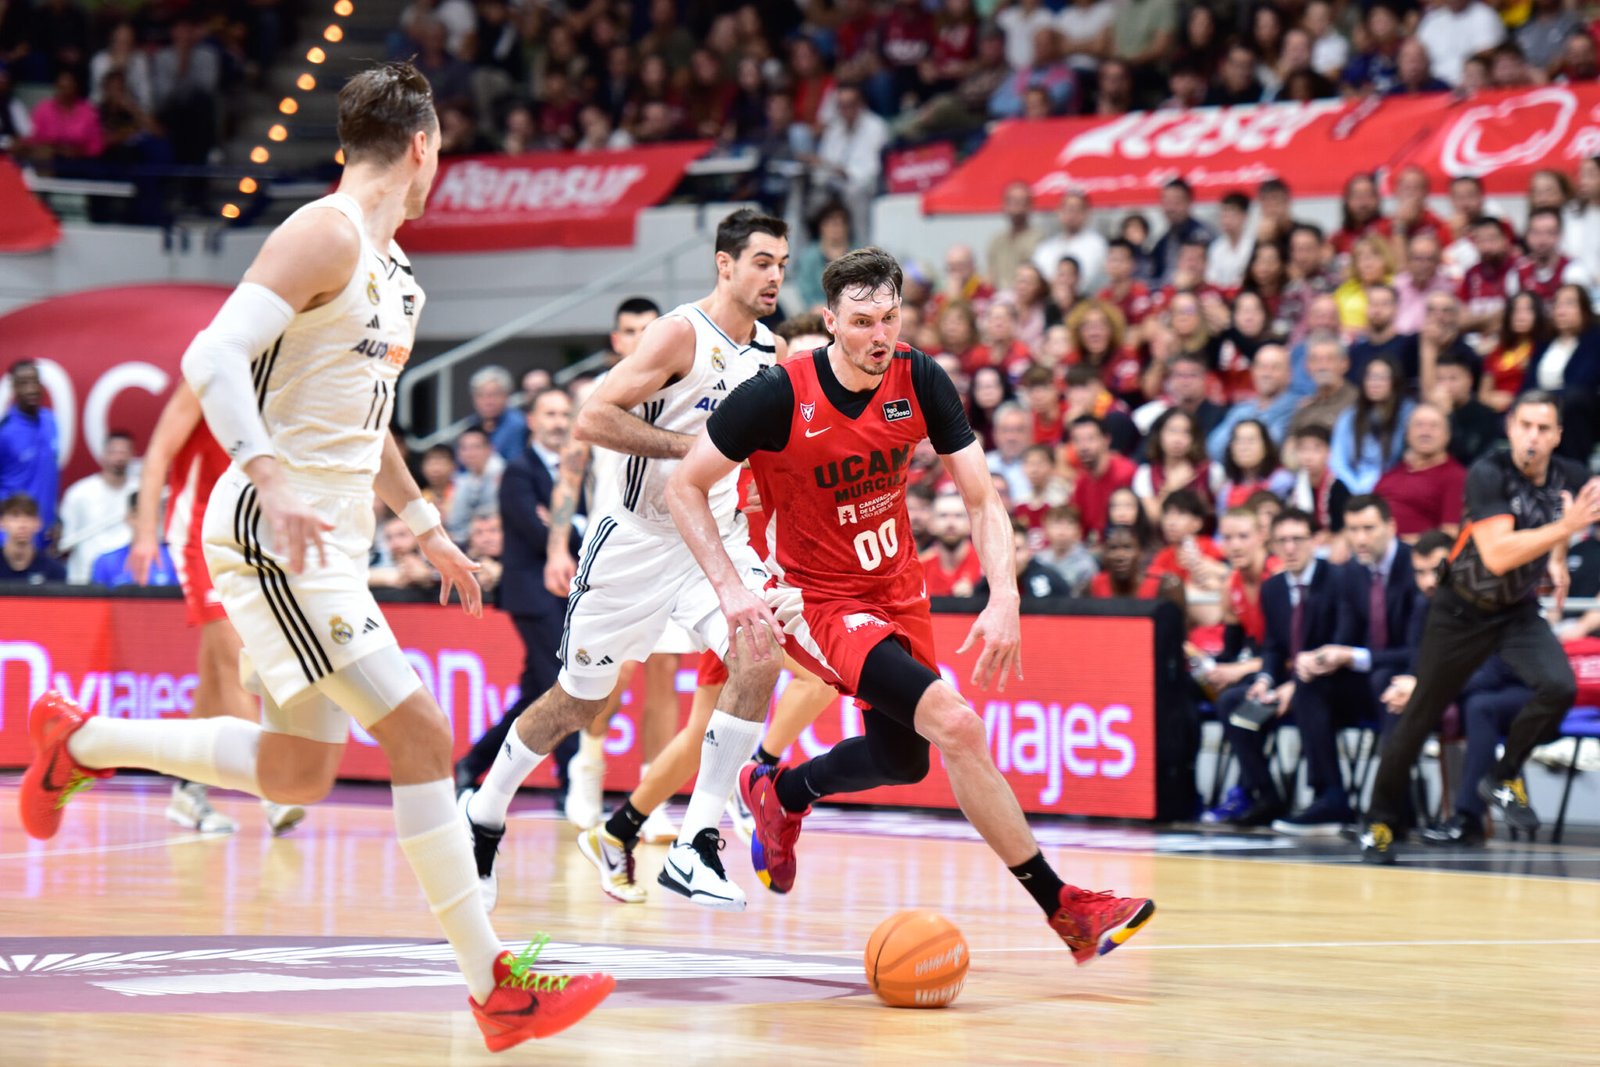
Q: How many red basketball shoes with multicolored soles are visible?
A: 2